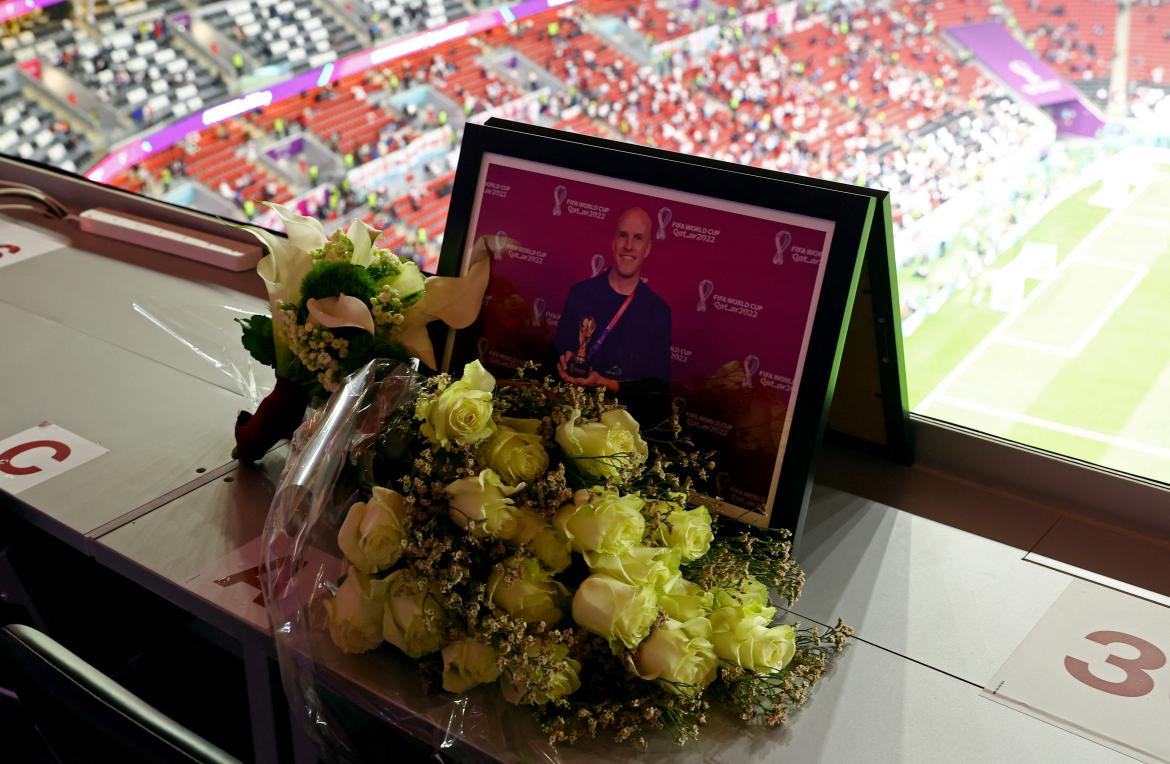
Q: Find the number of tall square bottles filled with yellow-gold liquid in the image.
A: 0